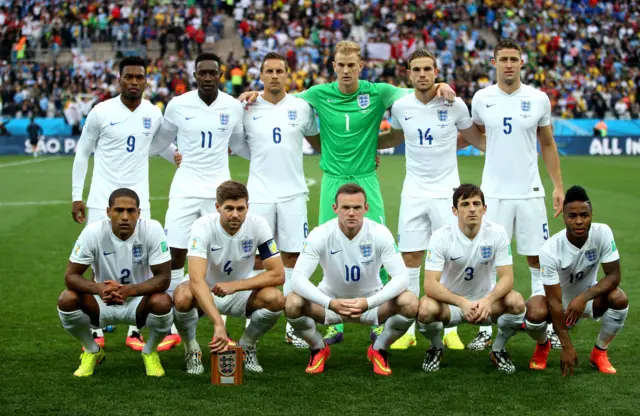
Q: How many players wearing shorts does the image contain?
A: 11